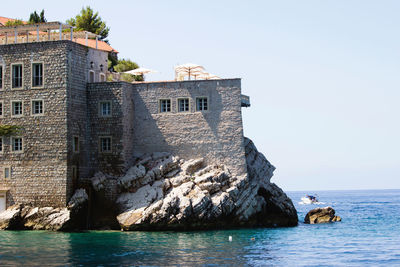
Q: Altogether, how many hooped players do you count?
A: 0